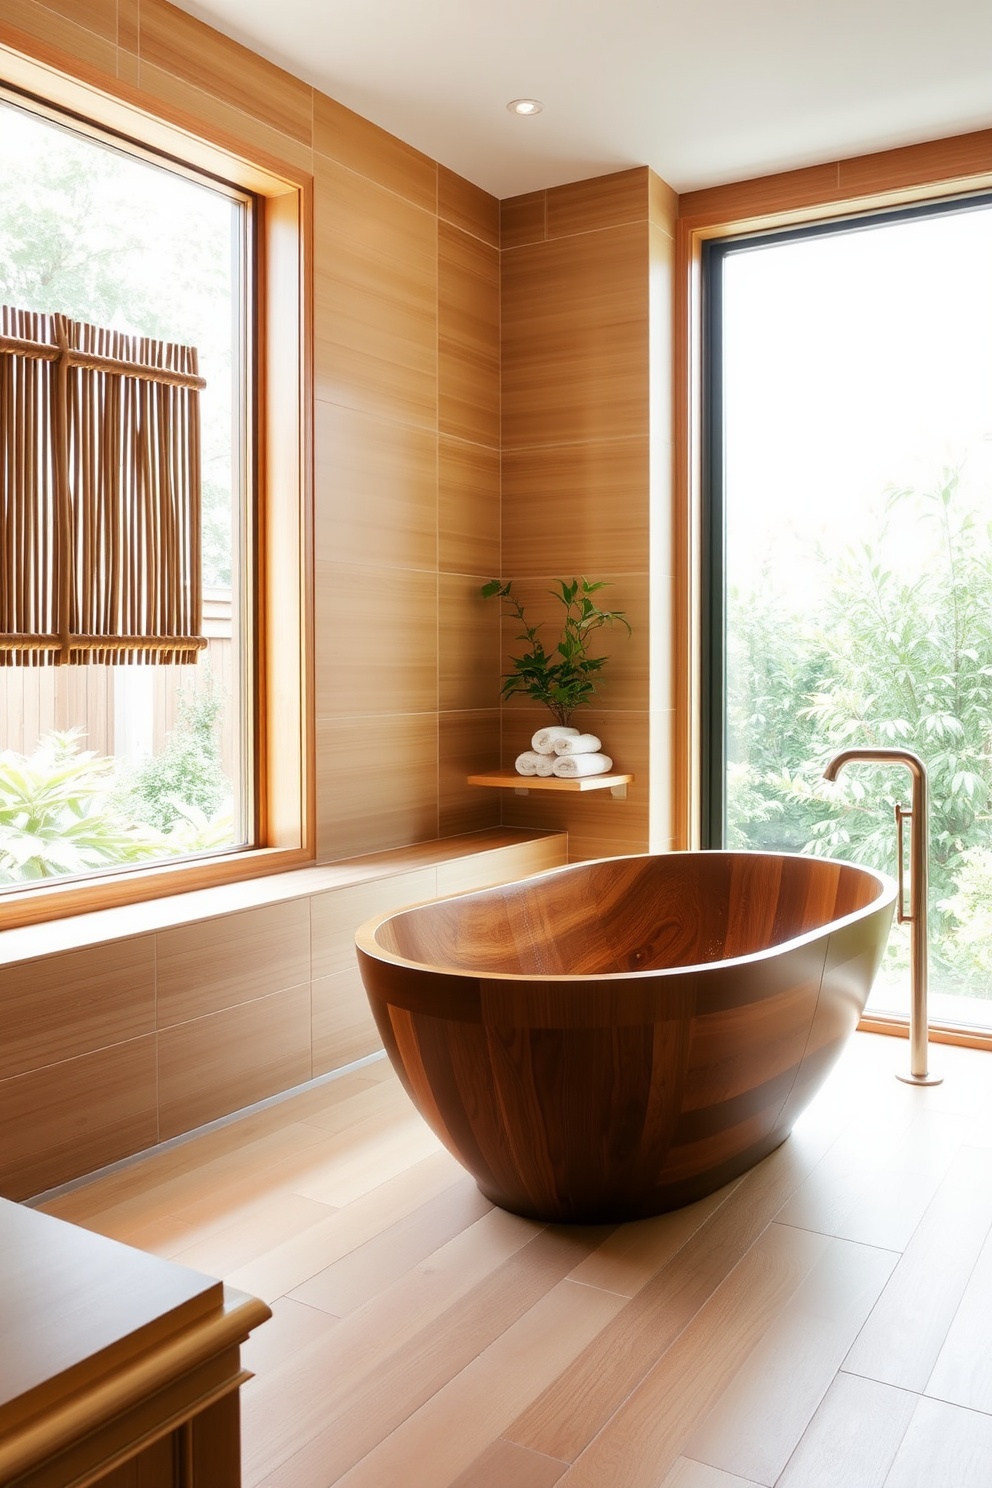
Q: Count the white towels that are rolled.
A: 5